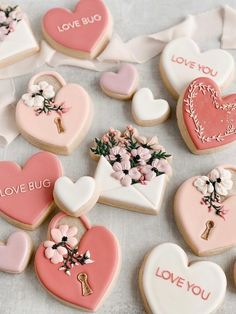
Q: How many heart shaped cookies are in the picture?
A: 12